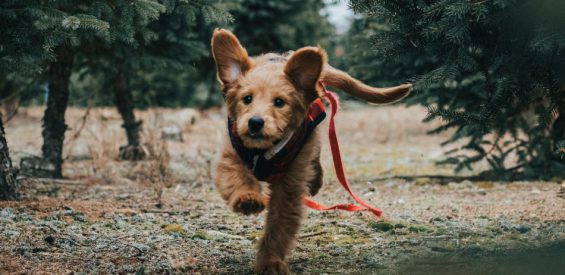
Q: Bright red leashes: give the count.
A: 1